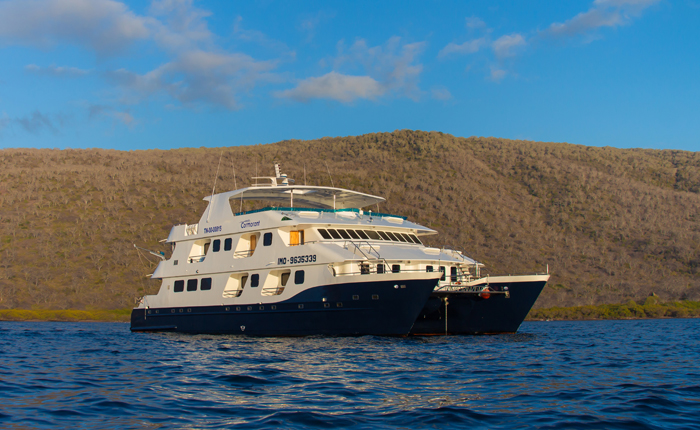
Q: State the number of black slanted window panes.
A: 11